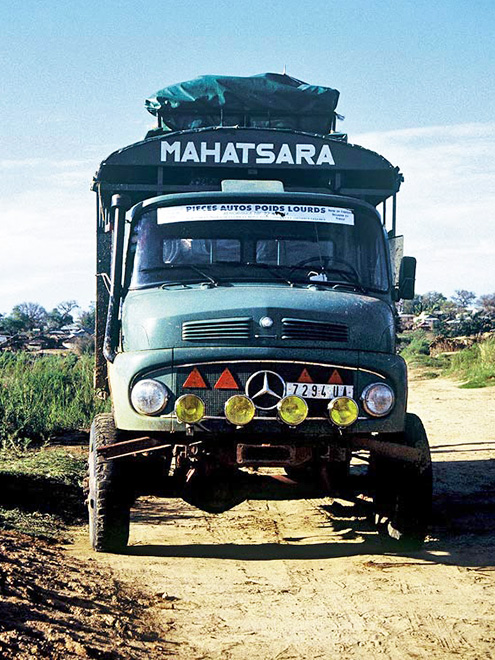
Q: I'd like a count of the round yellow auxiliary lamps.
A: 4